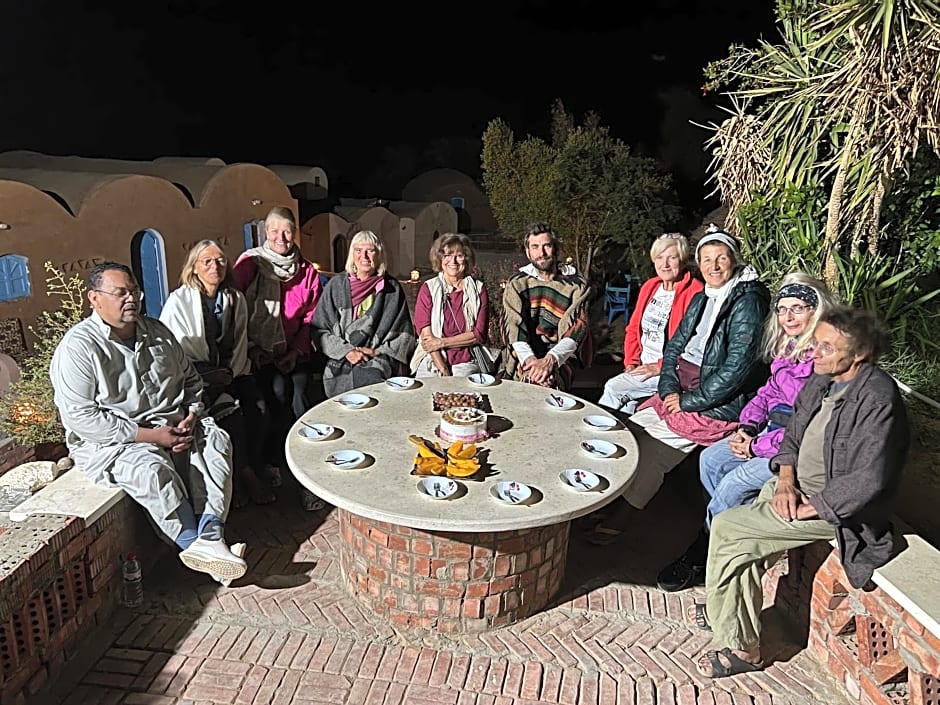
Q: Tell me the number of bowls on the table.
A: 11